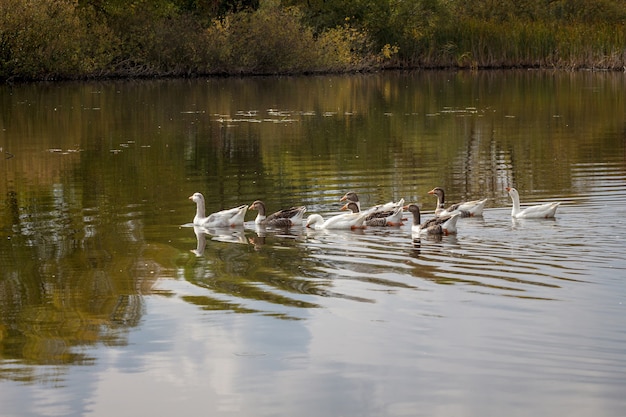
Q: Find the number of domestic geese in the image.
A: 8